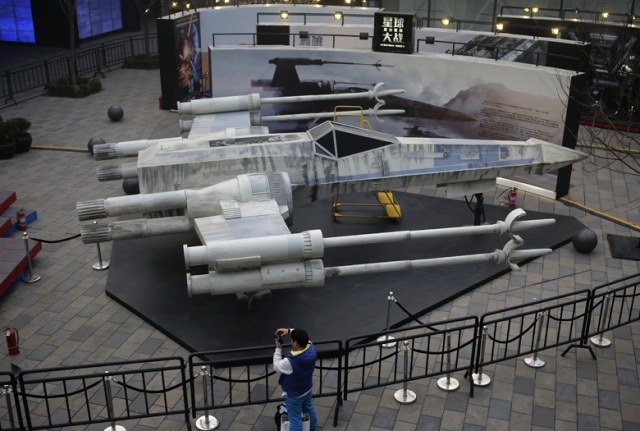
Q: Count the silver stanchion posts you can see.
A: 11